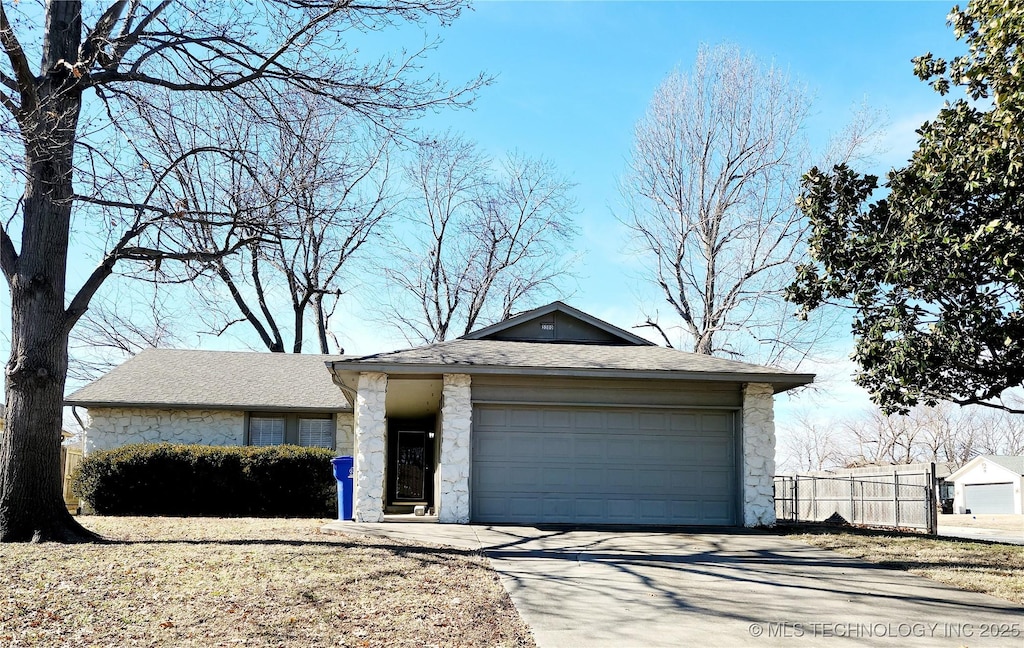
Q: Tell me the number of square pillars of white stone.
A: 3